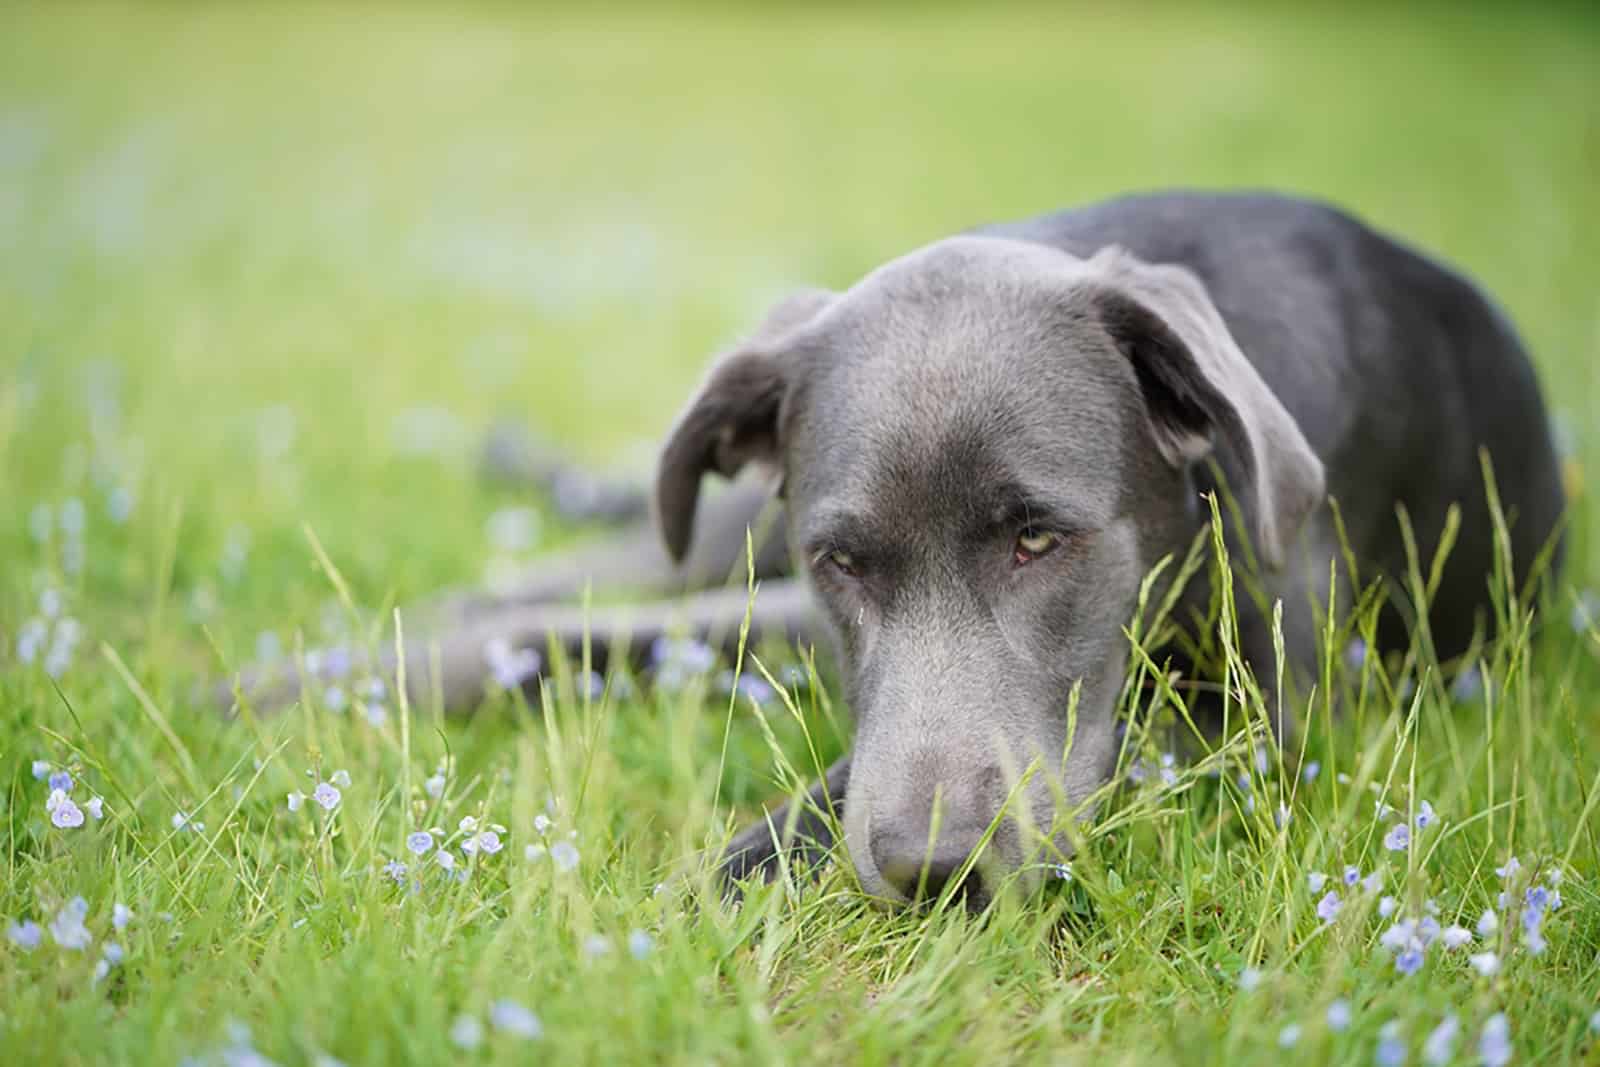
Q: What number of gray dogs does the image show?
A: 1